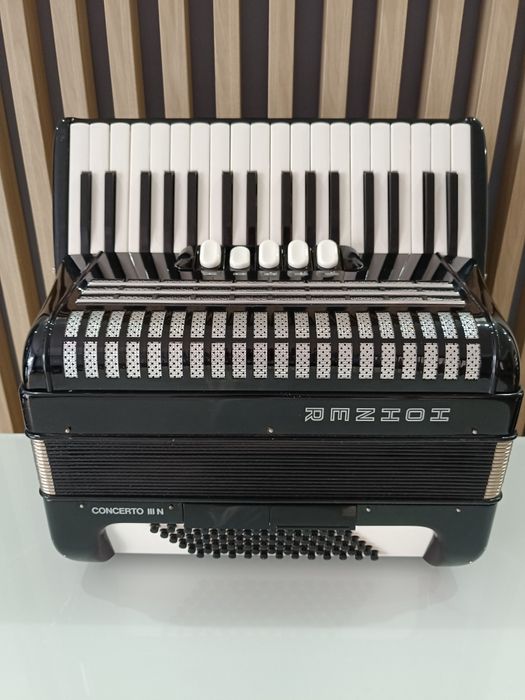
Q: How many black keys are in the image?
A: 14